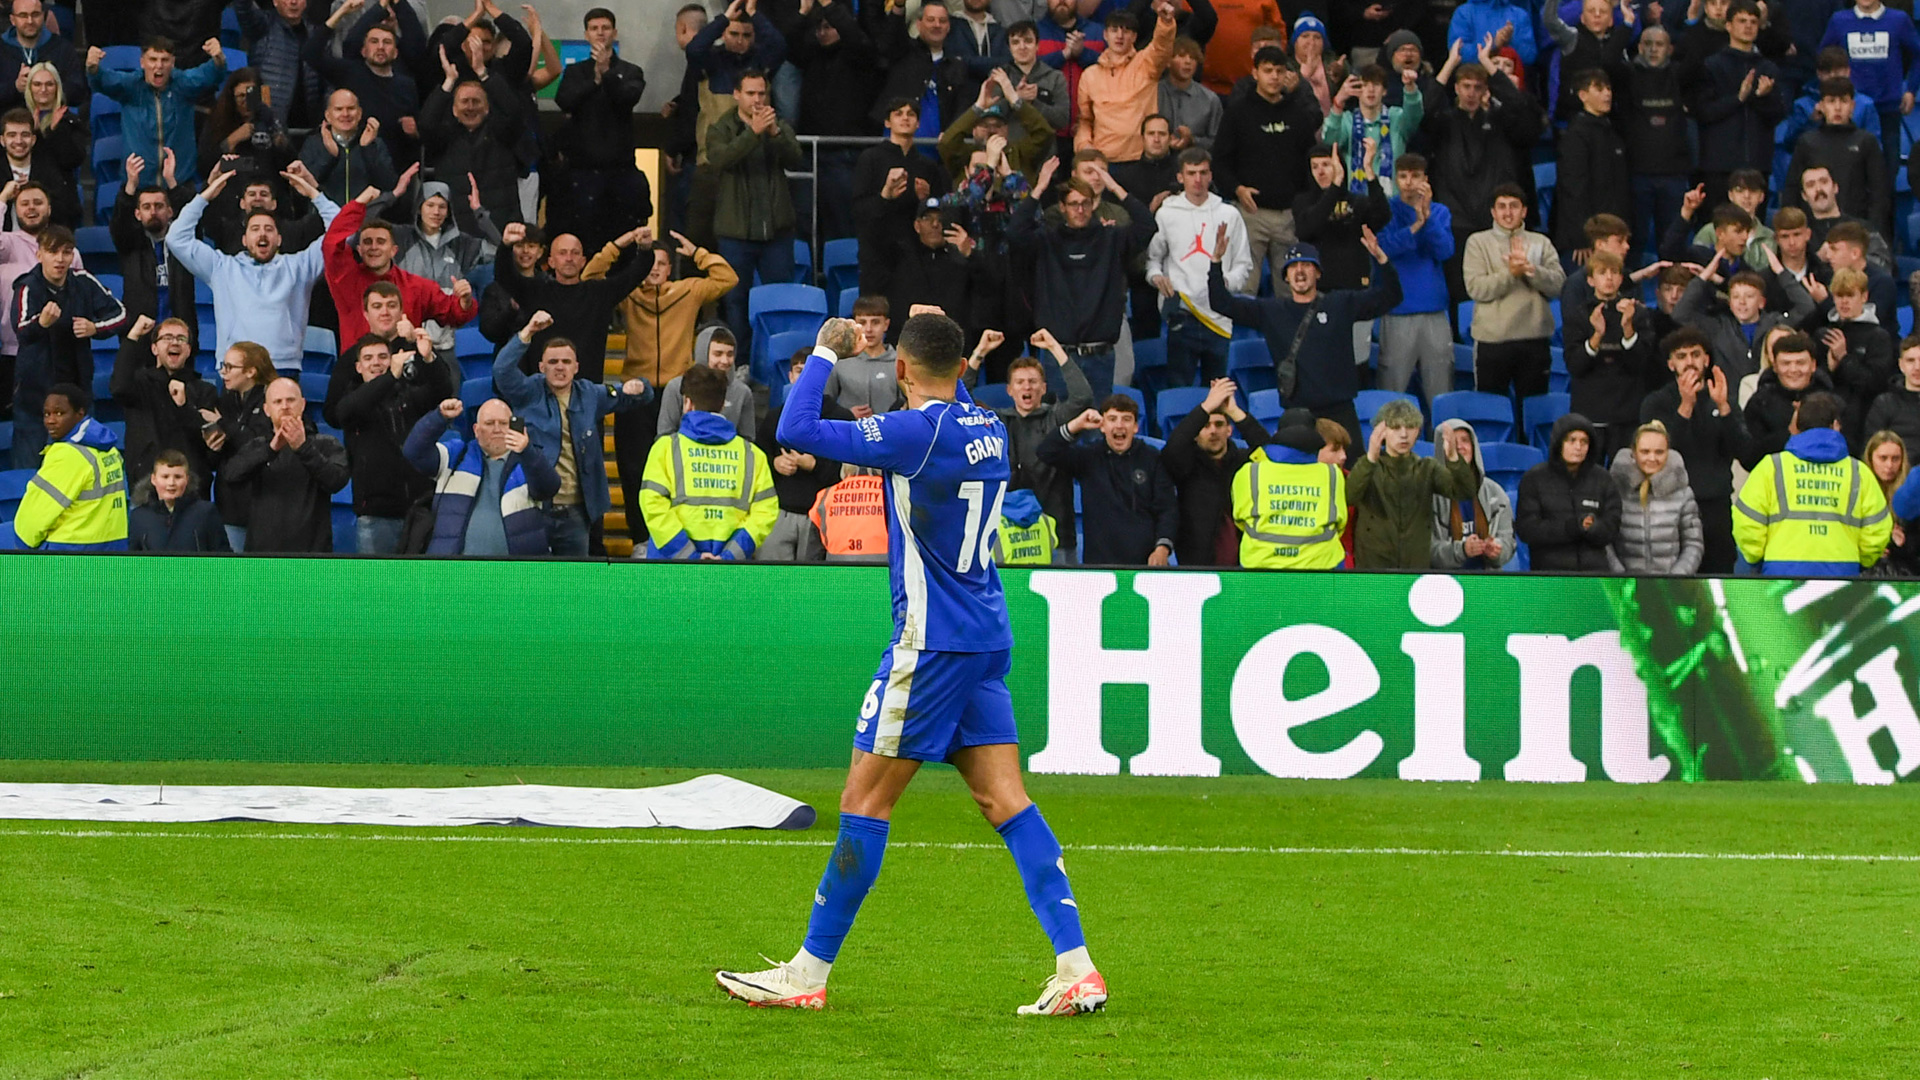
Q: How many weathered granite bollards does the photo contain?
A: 0